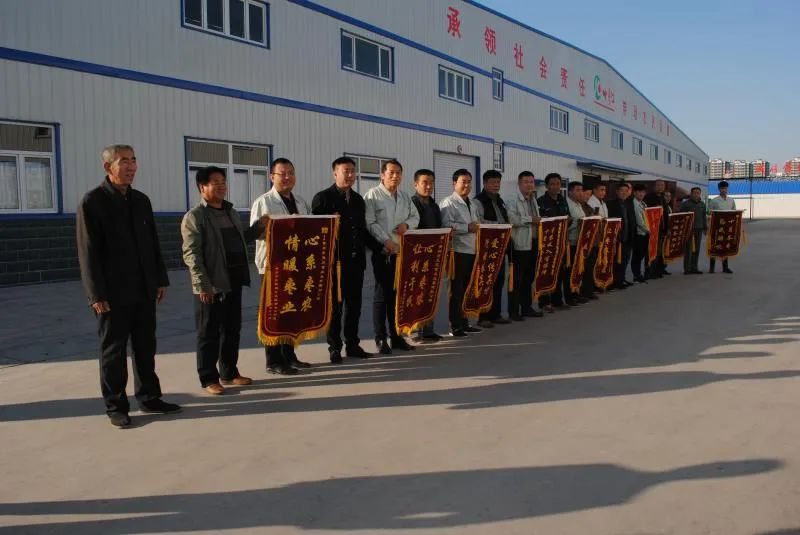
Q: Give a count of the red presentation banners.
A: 9